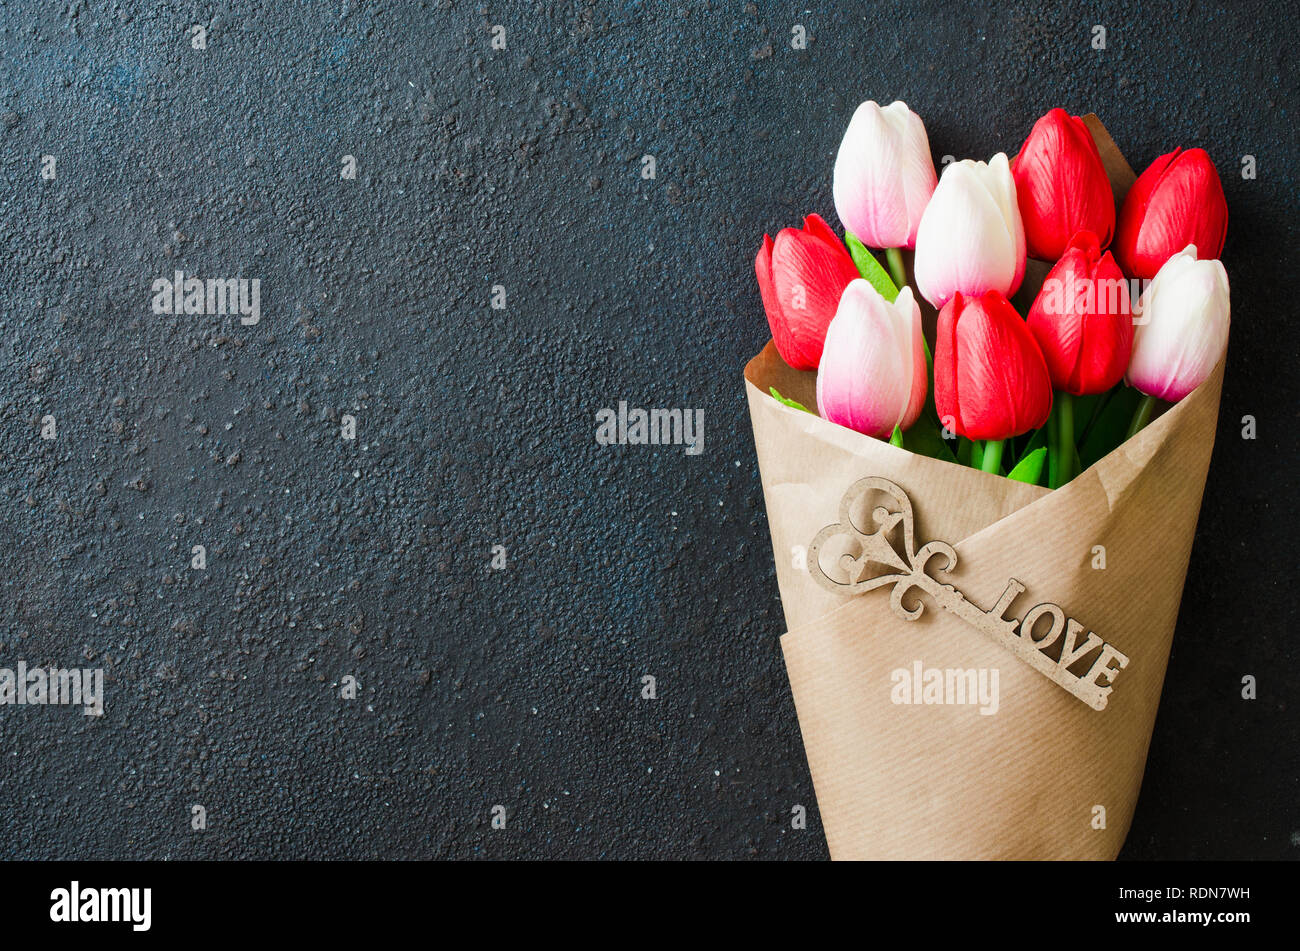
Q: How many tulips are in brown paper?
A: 9